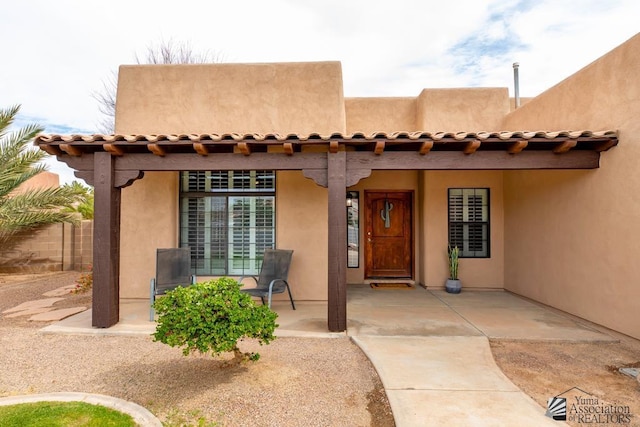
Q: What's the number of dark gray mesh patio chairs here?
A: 2